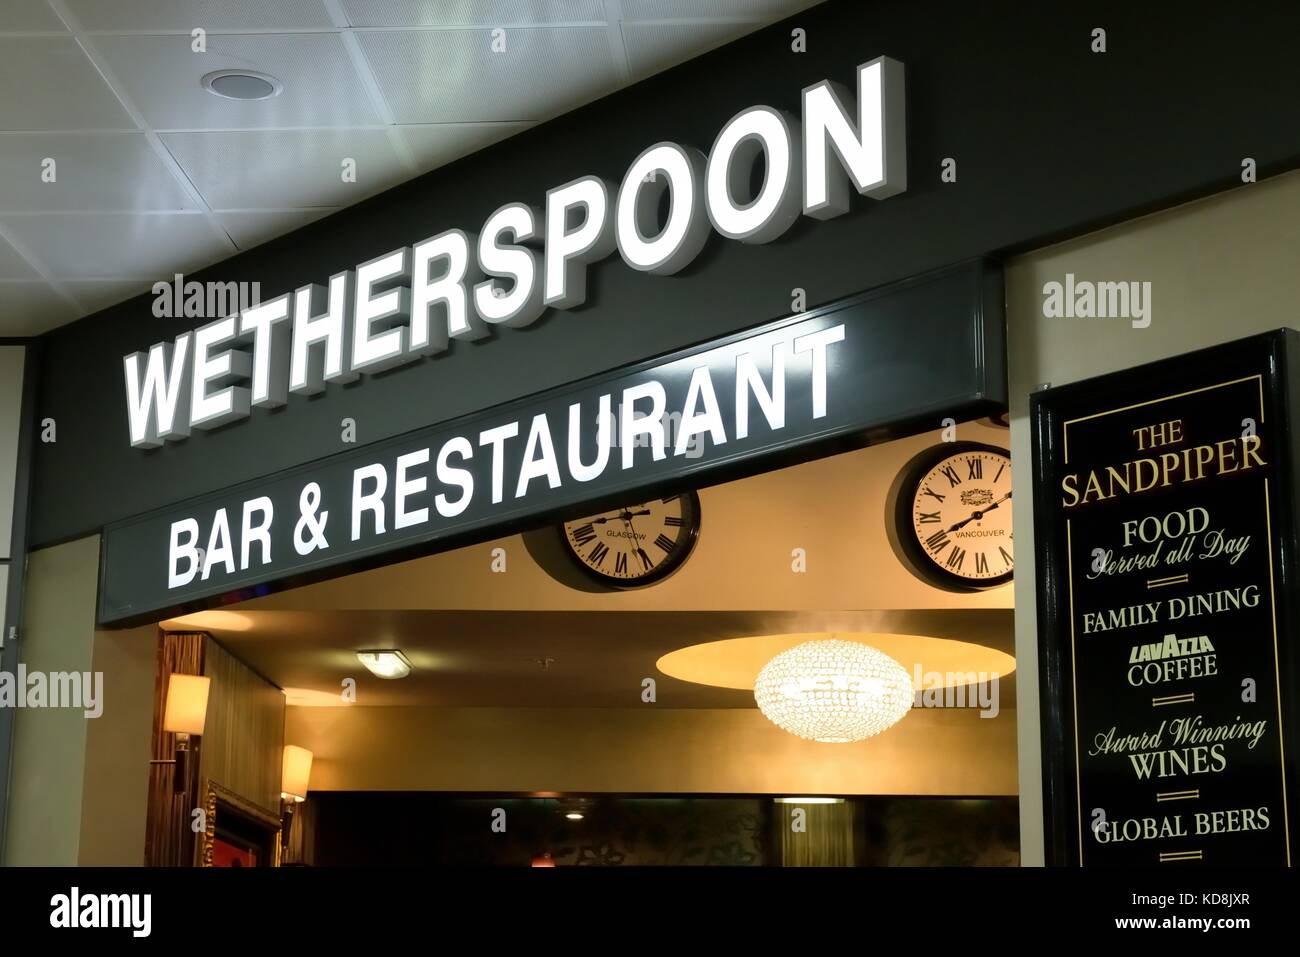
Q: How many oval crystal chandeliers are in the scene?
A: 1